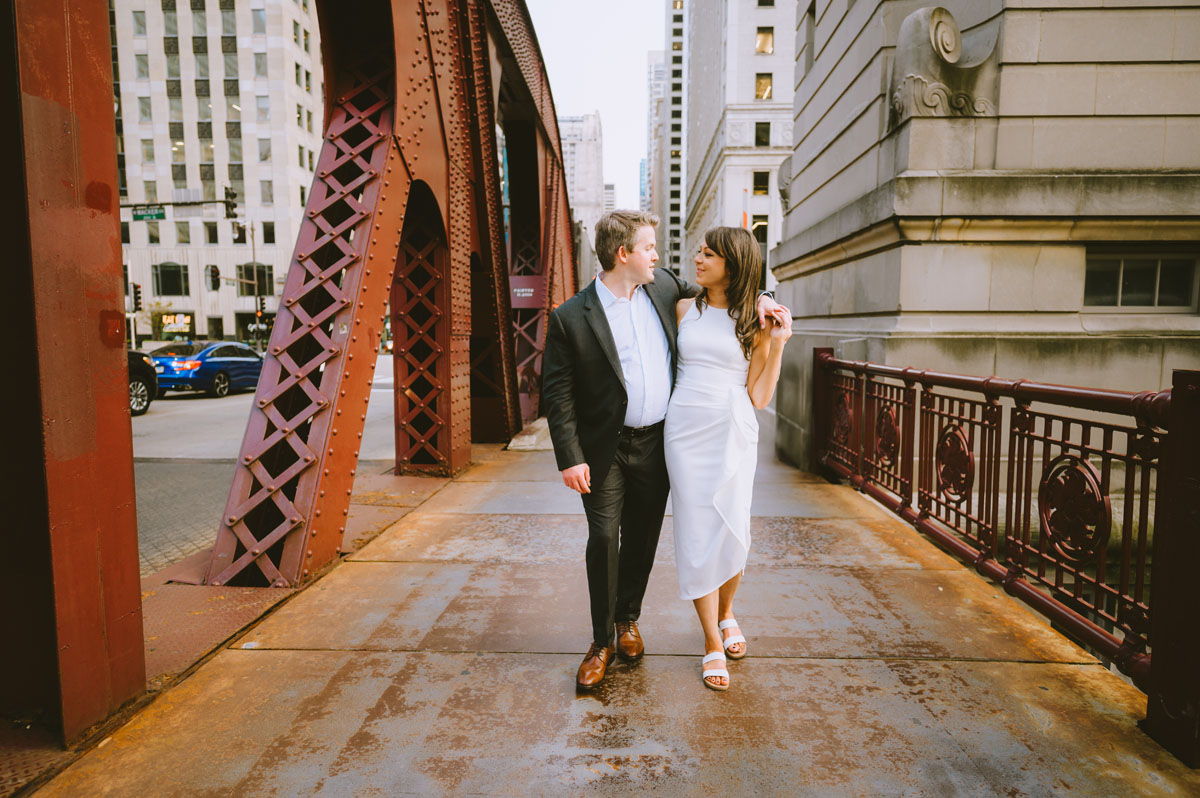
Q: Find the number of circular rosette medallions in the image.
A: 4